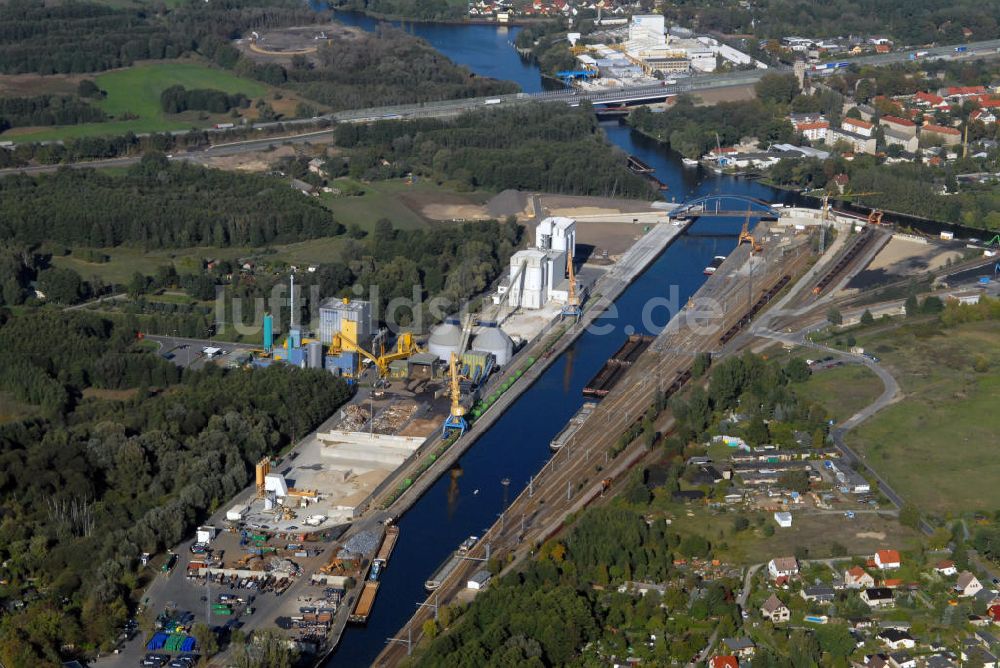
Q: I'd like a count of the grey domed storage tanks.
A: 2